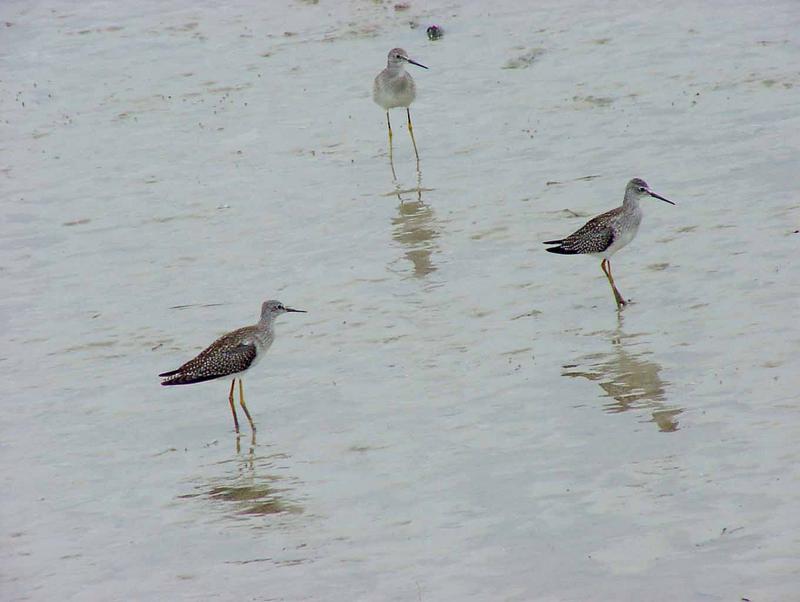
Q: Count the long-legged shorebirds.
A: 3